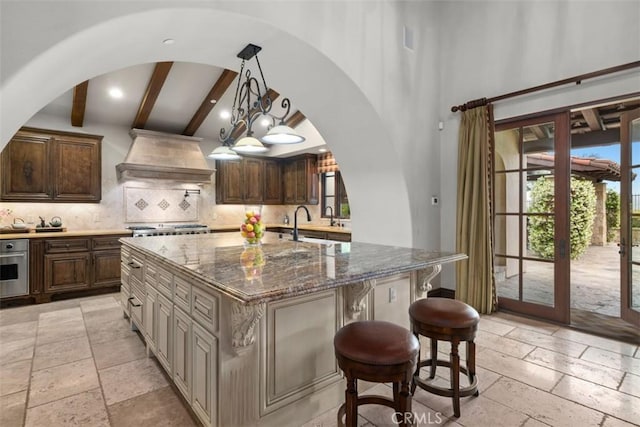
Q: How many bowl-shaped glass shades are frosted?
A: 3